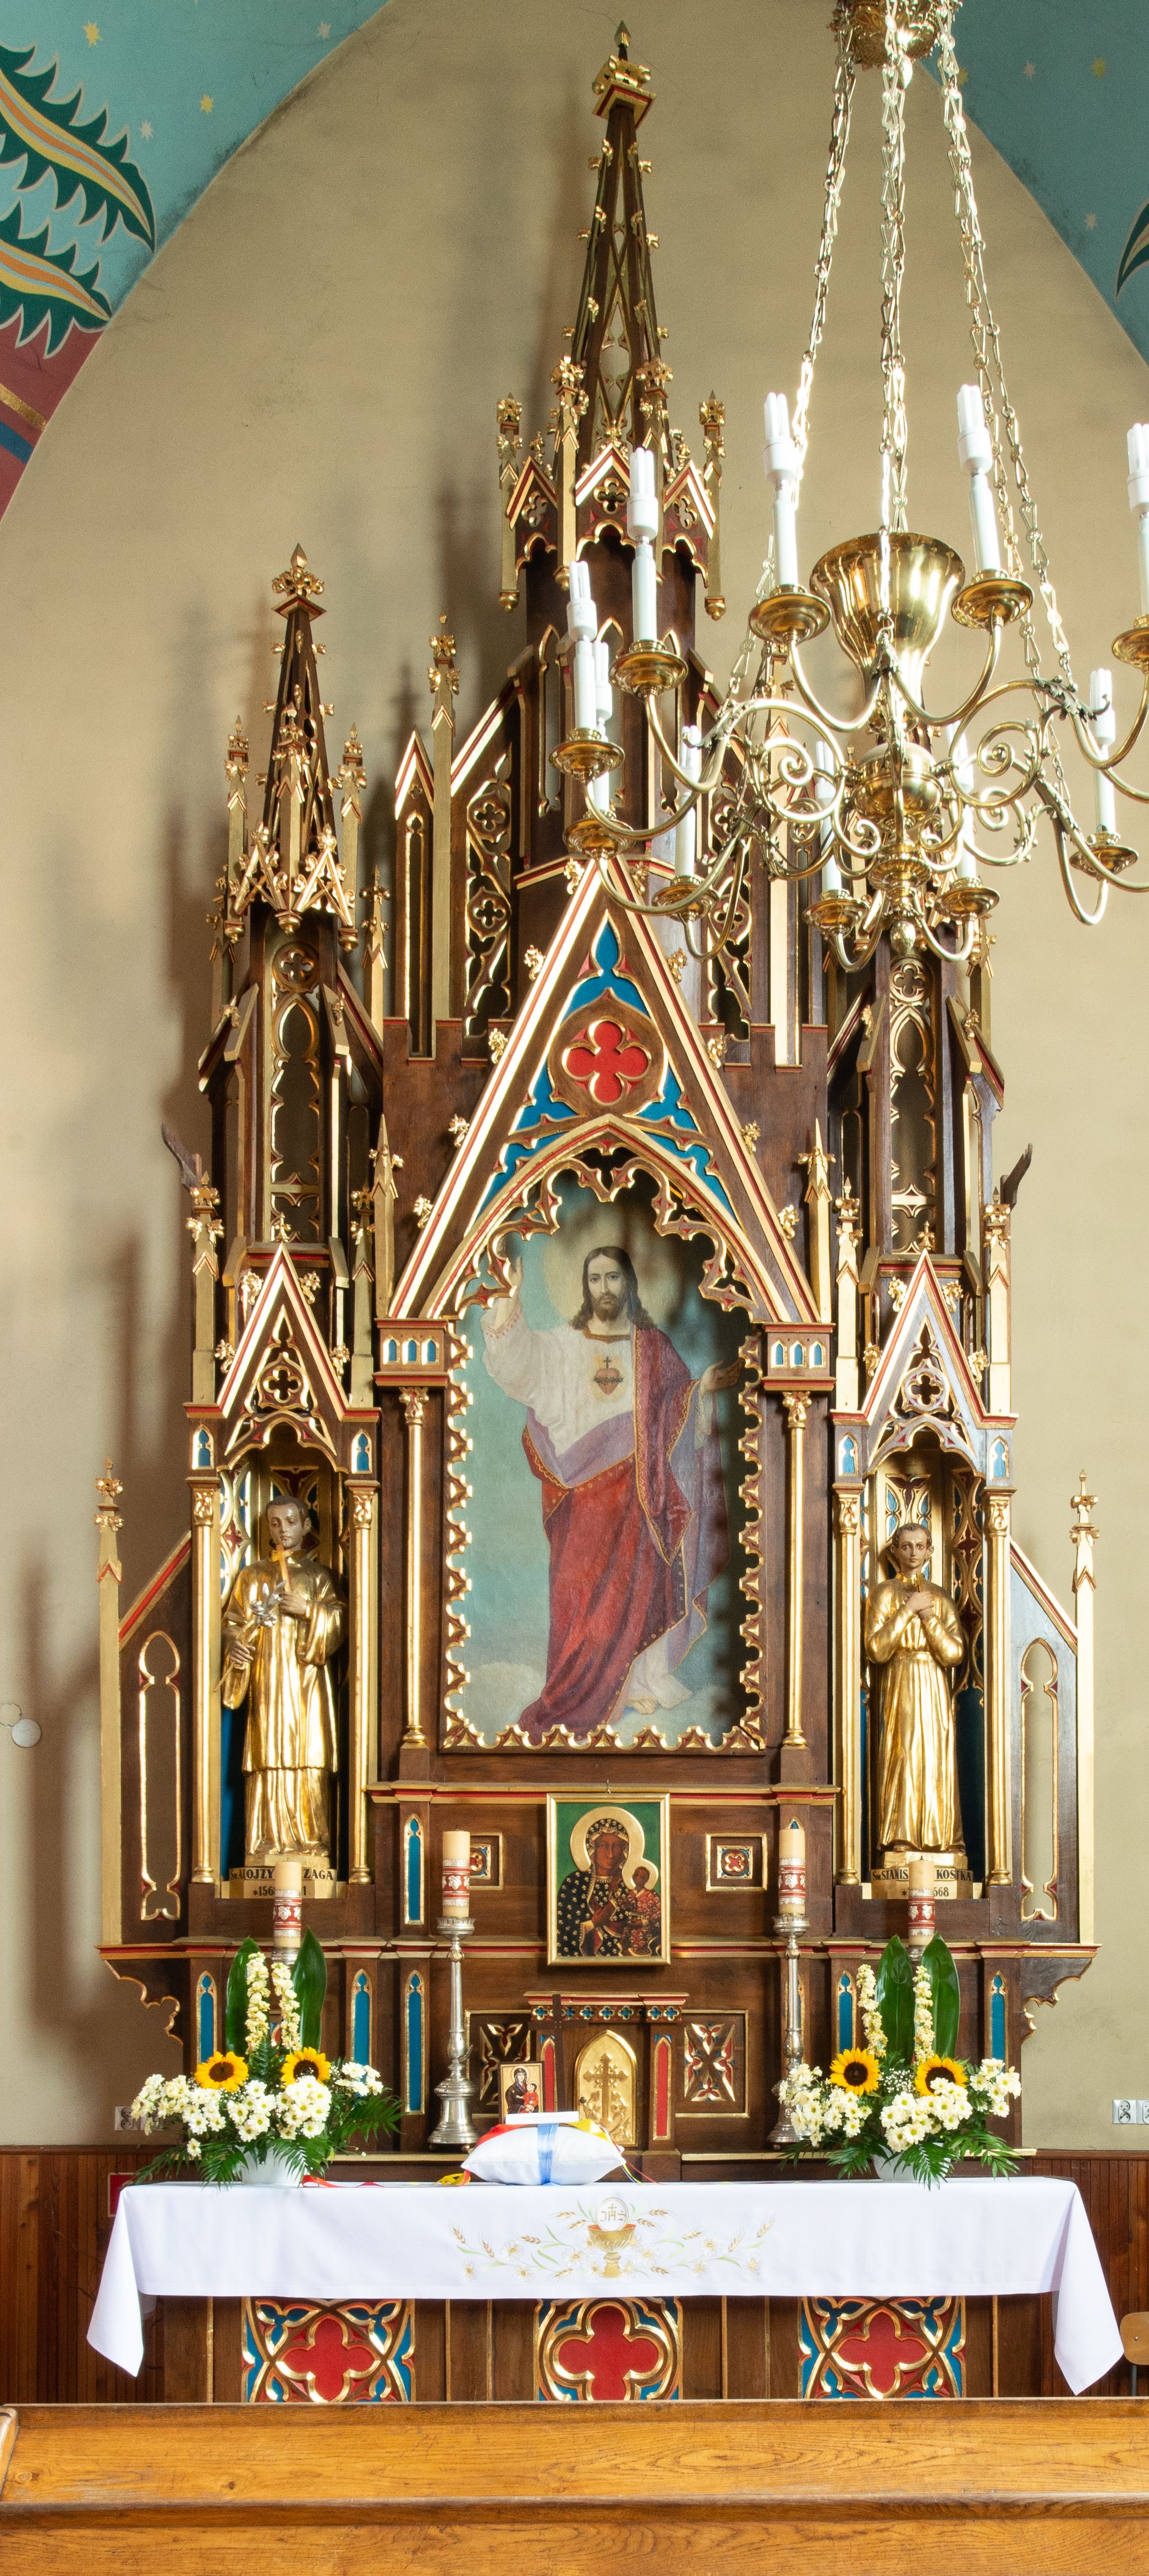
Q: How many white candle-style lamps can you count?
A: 10